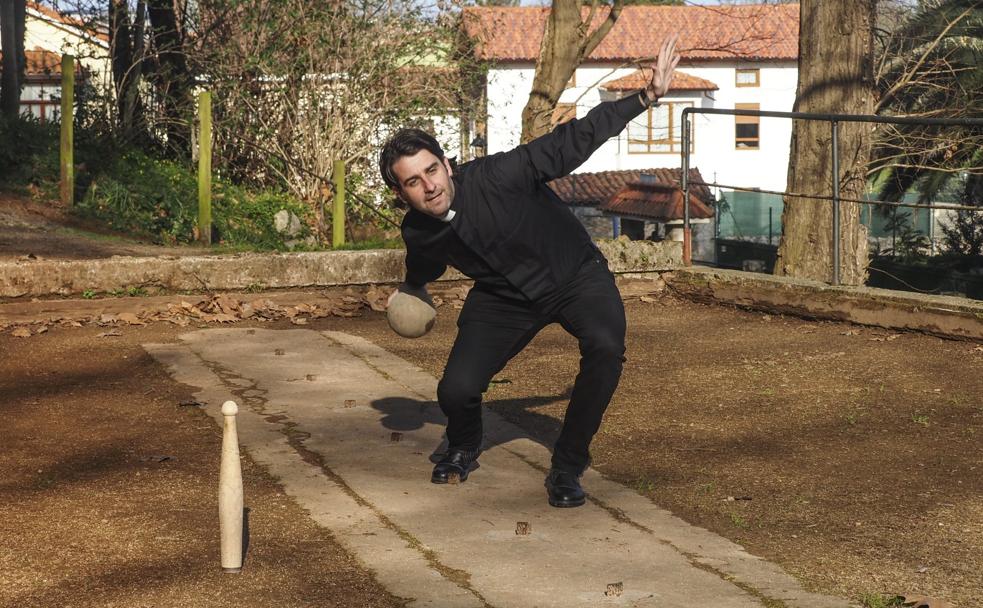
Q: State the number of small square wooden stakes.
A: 8